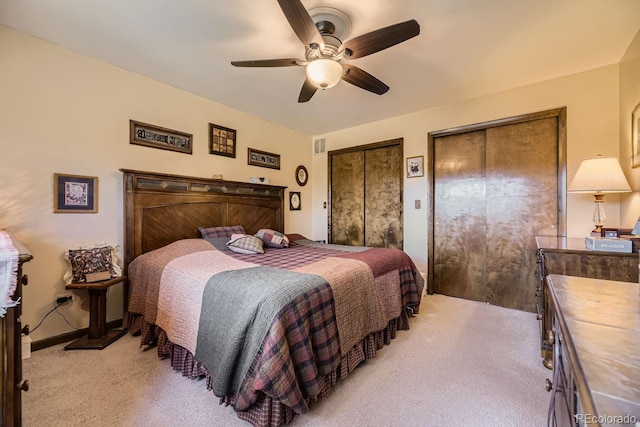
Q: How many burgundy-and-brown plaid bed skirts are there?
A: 1